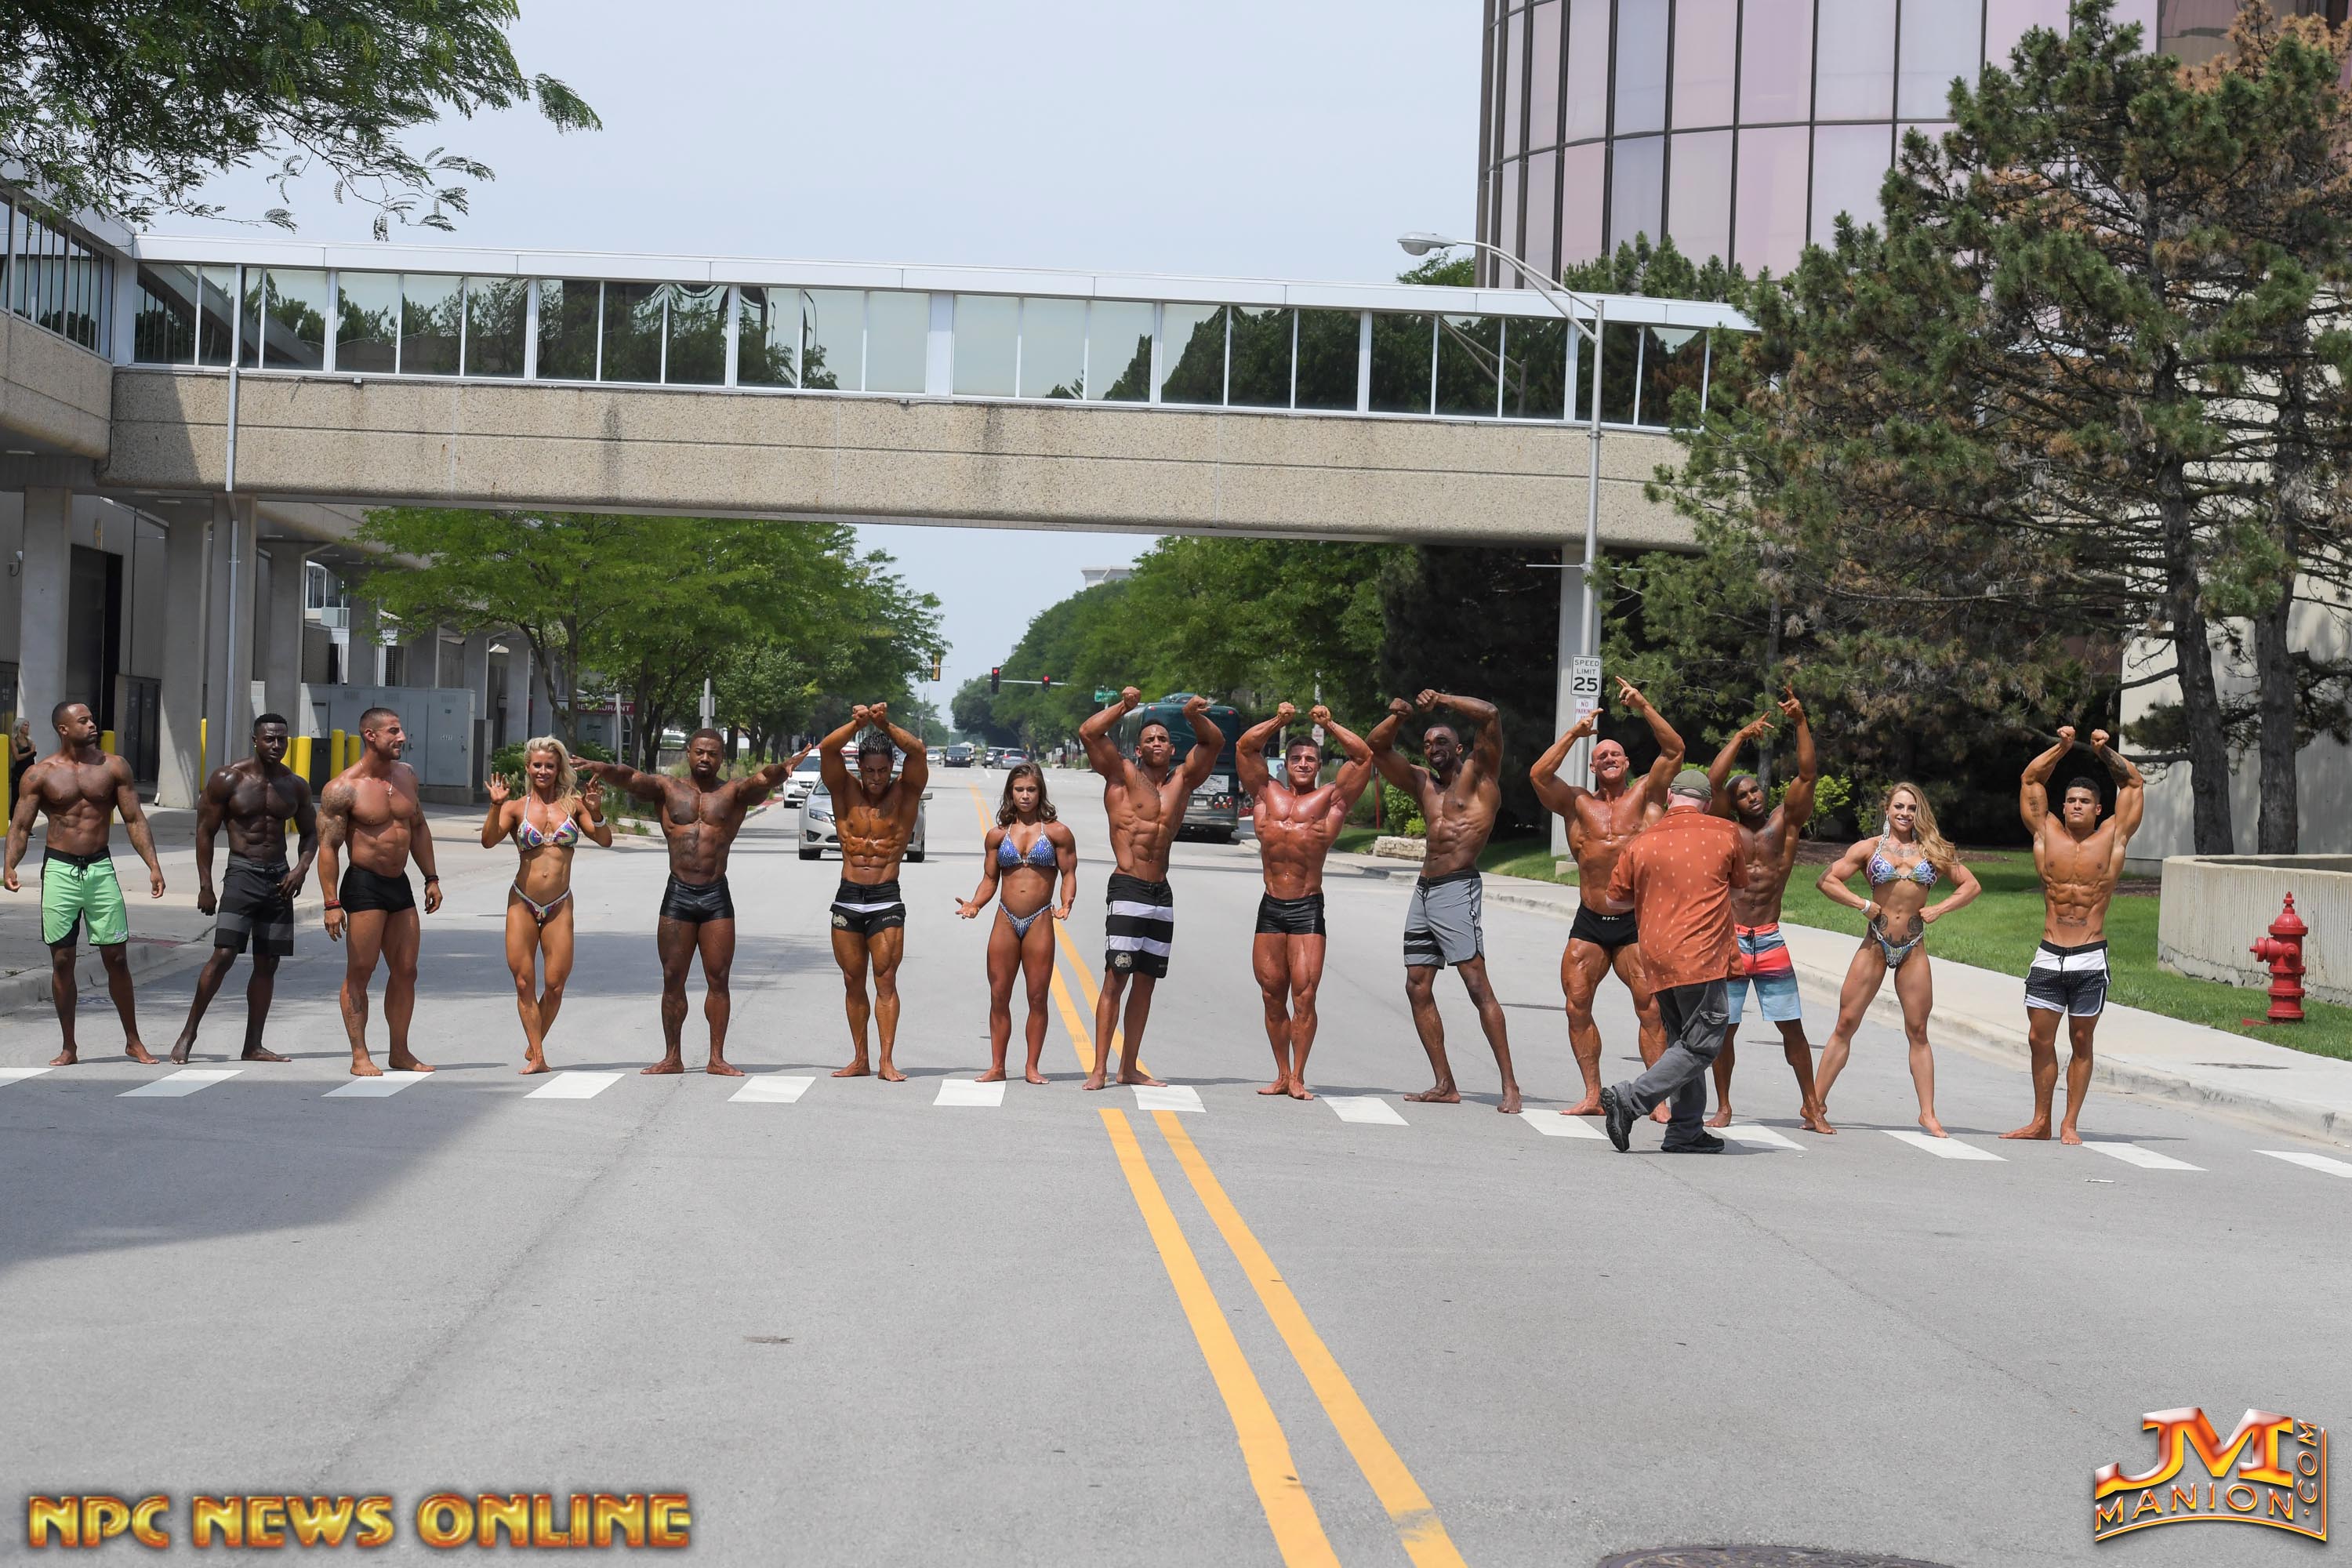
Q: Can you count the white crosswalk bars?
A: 13